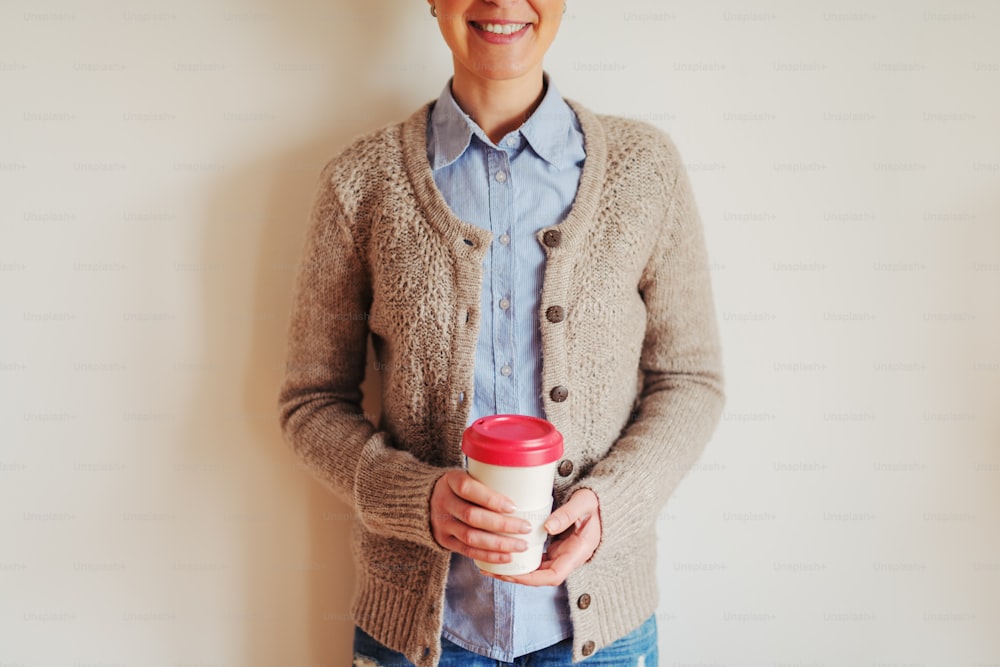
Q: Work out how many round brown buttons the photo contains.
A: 6